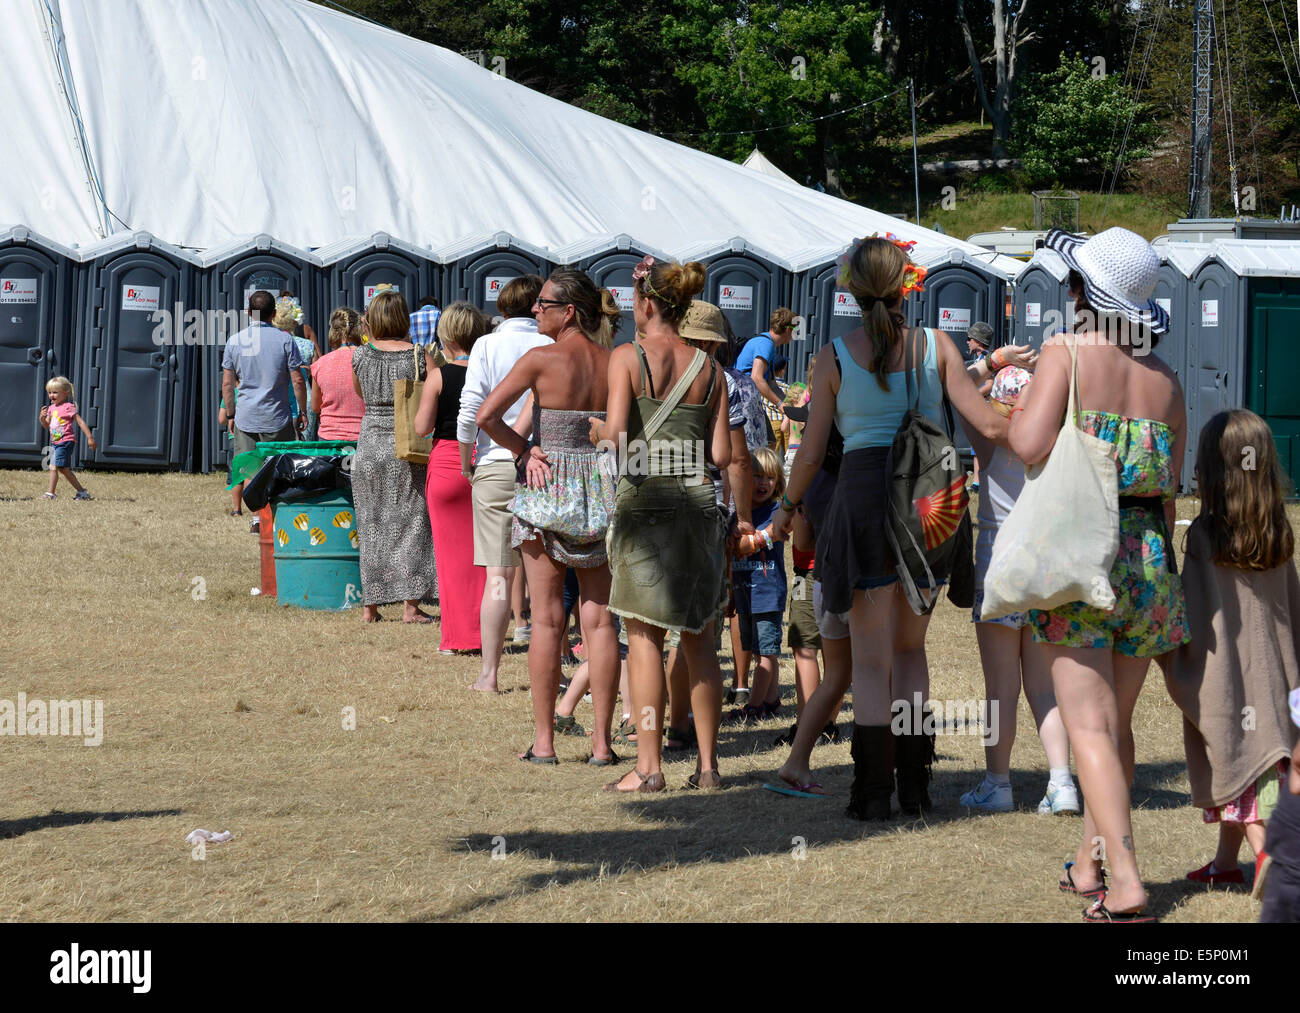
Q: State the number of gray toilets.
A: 13